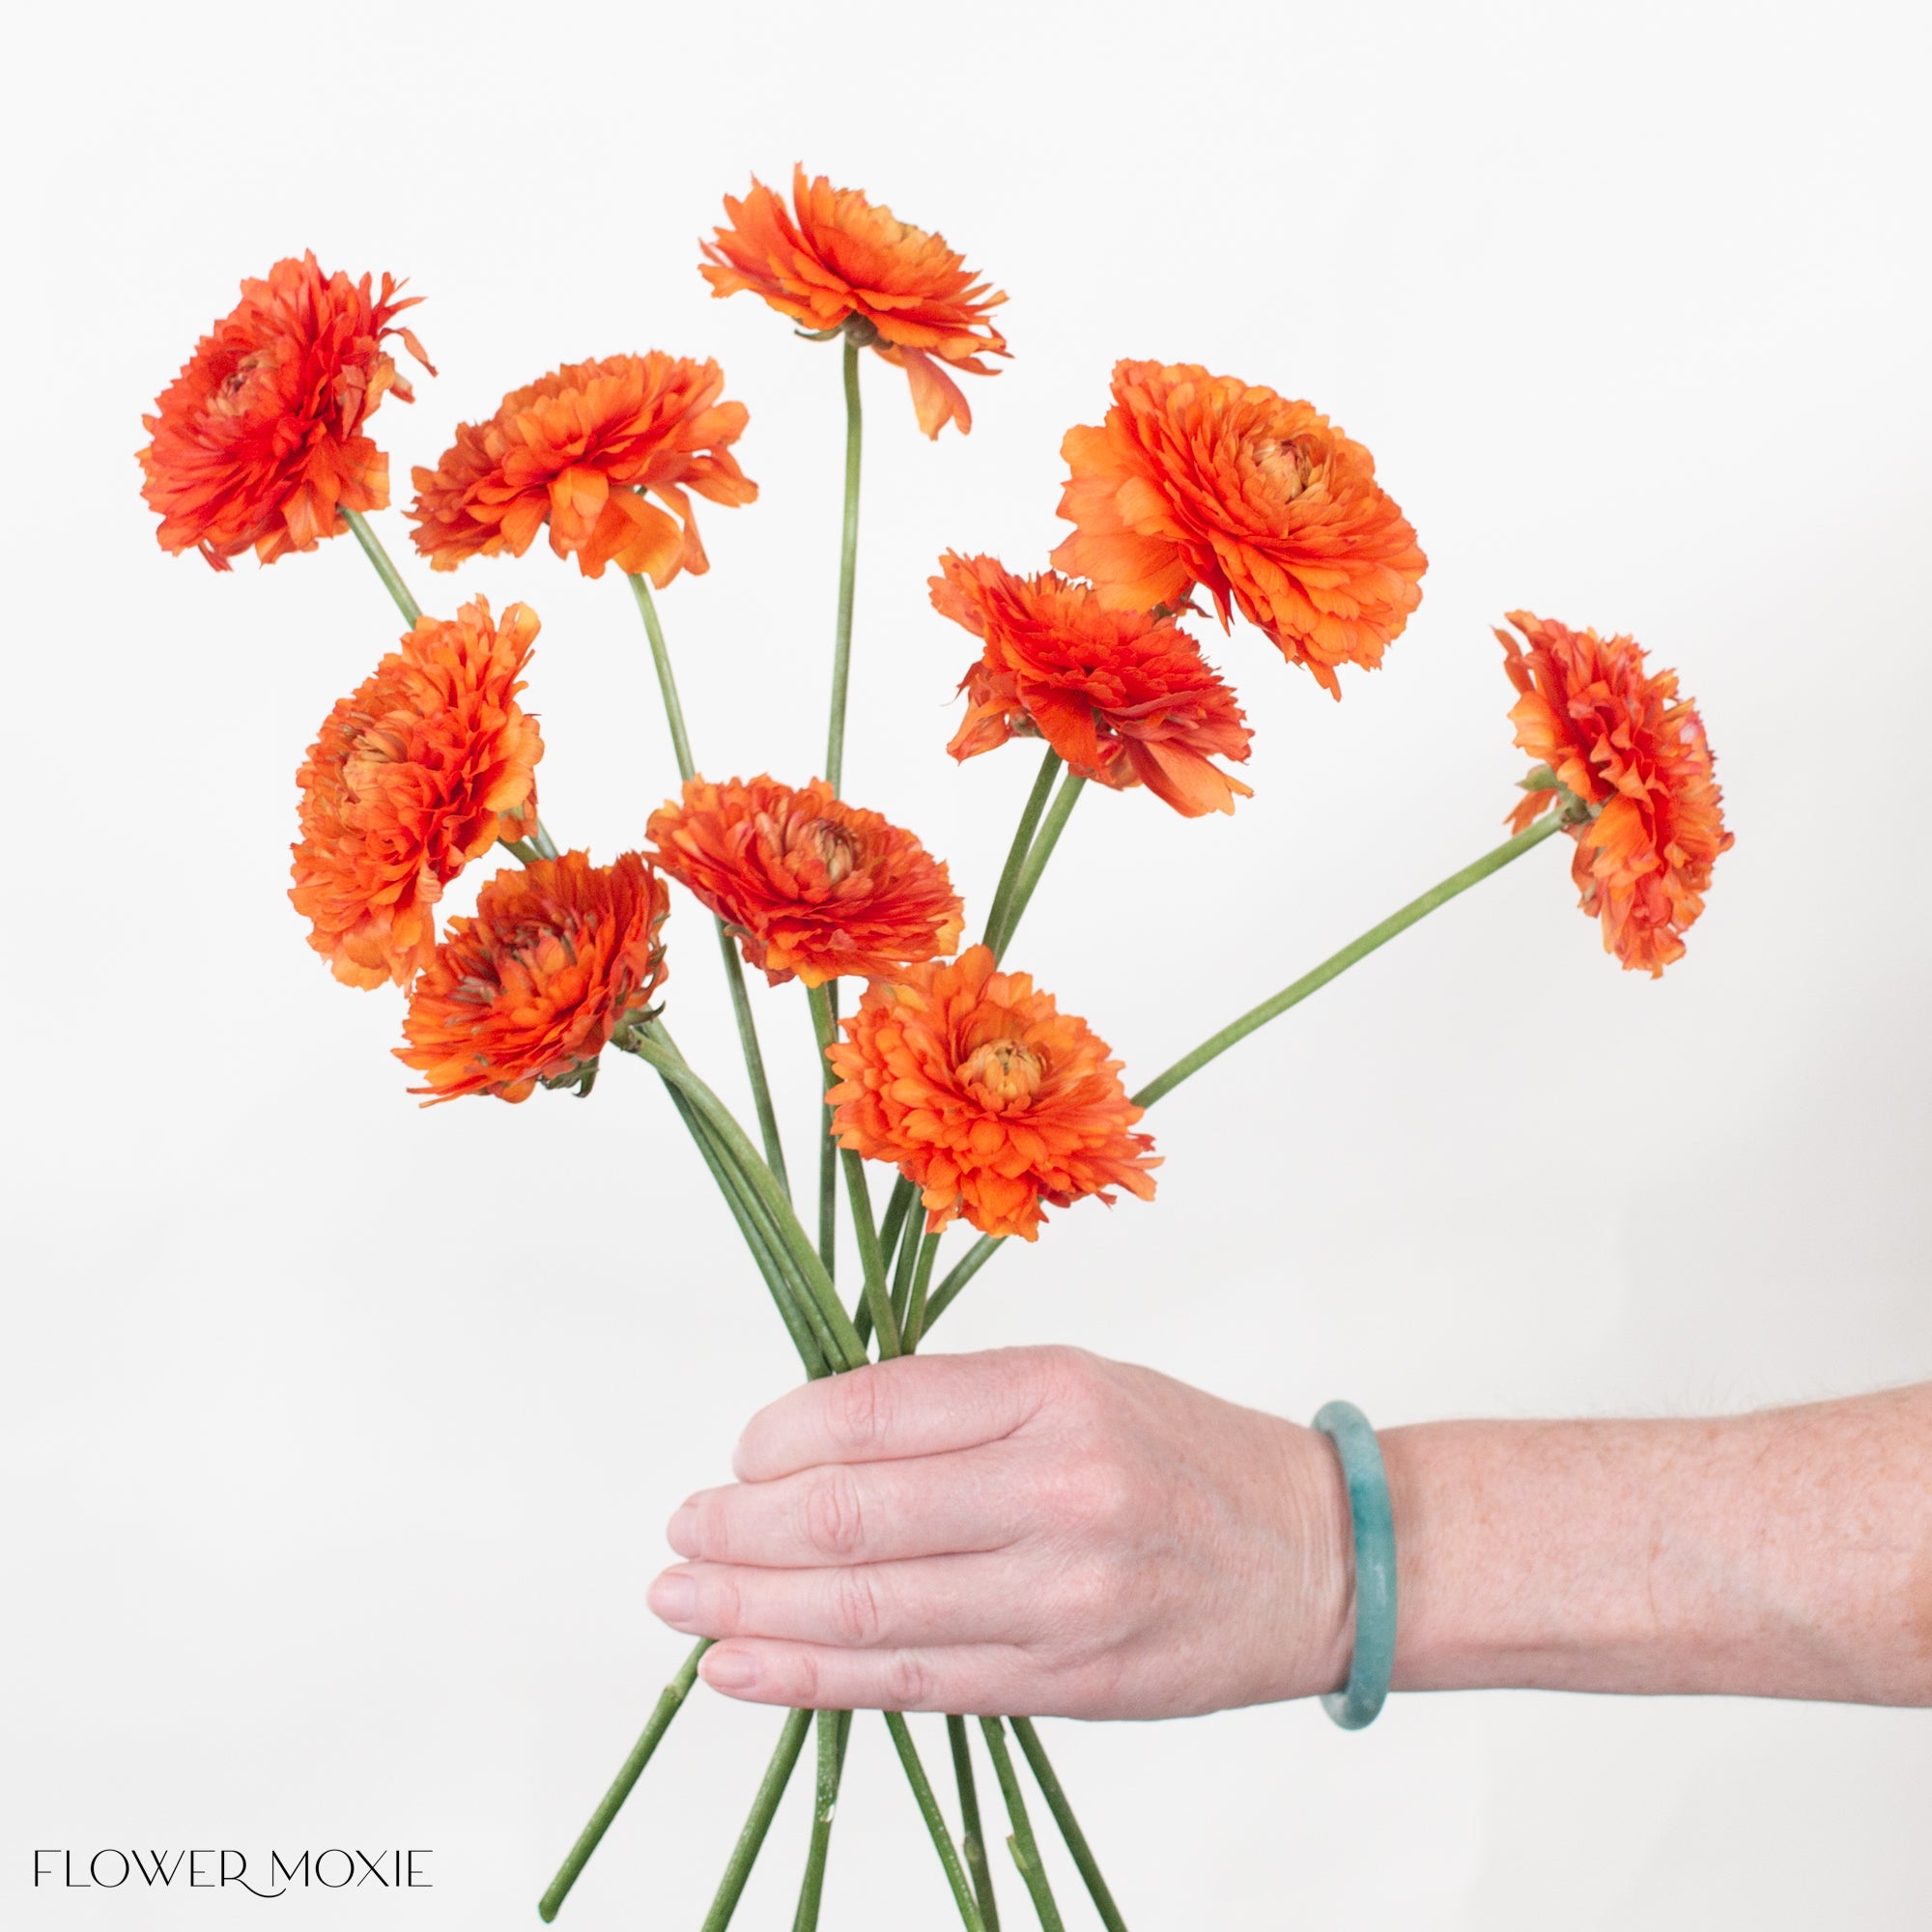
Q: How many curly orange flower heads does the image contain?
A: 10